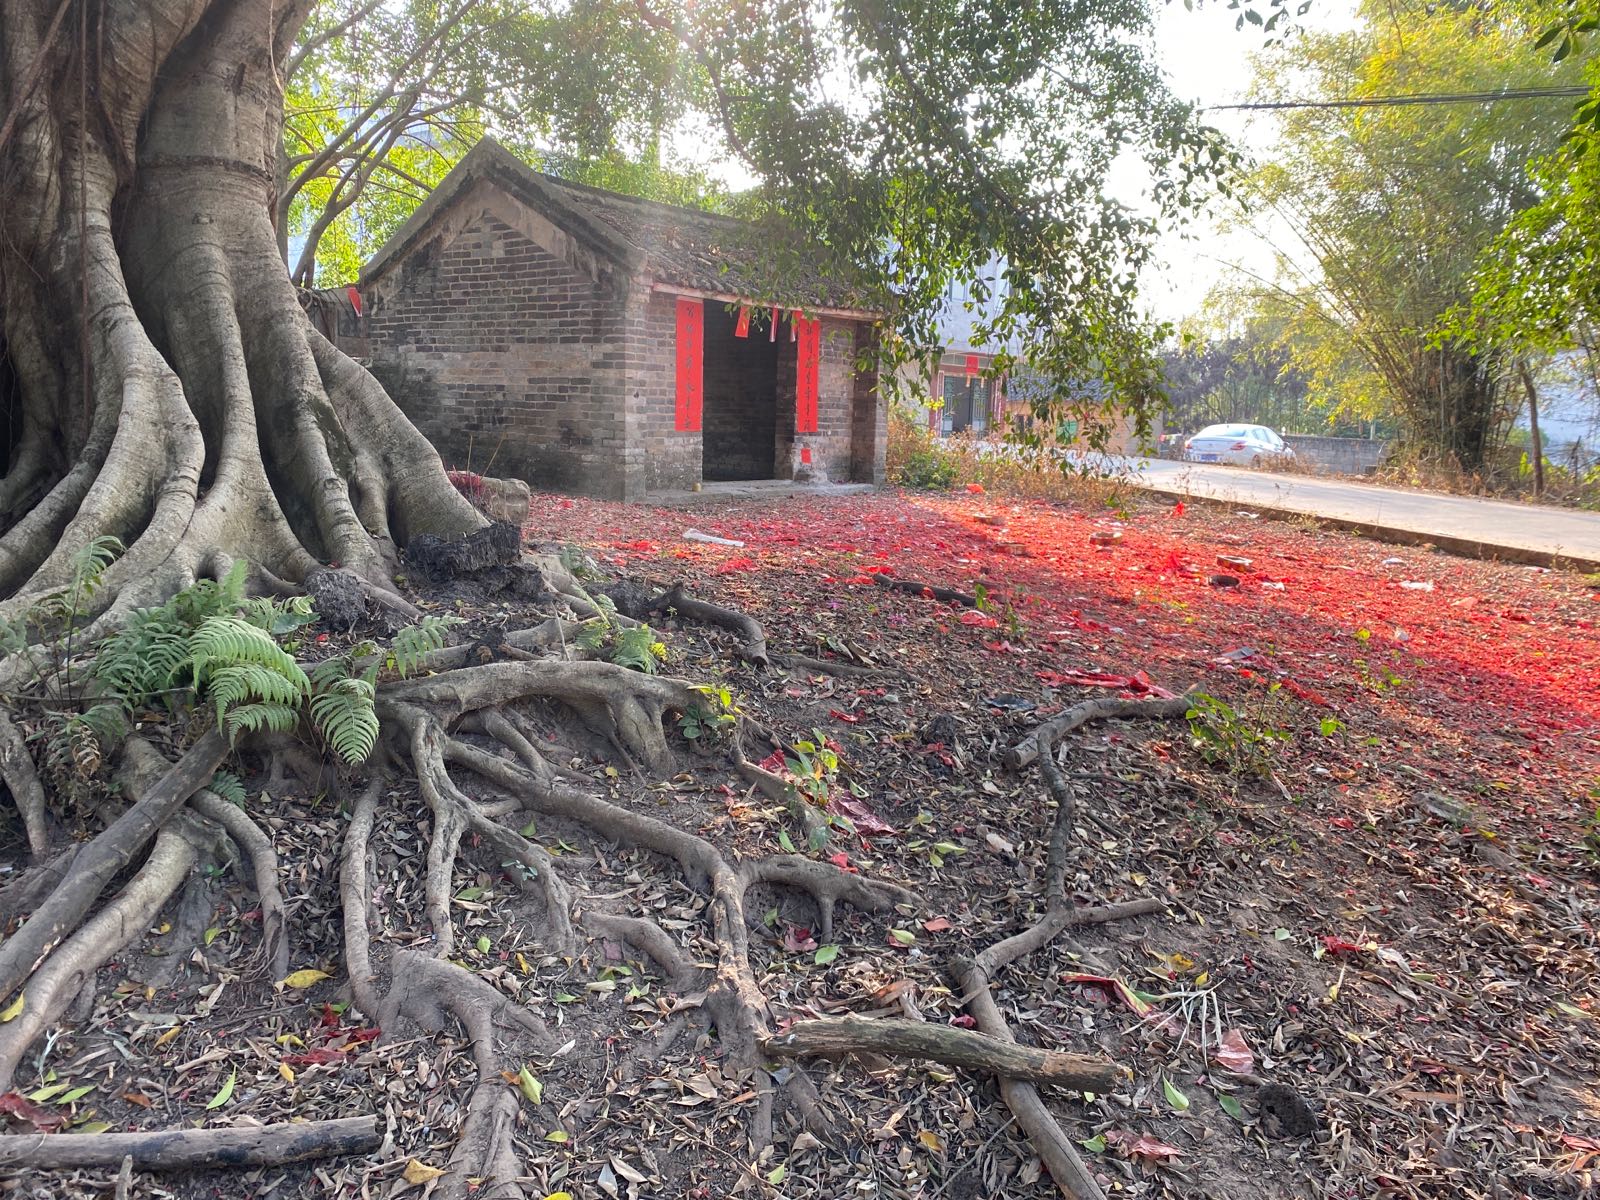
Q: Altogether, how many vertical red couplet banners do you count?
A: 2